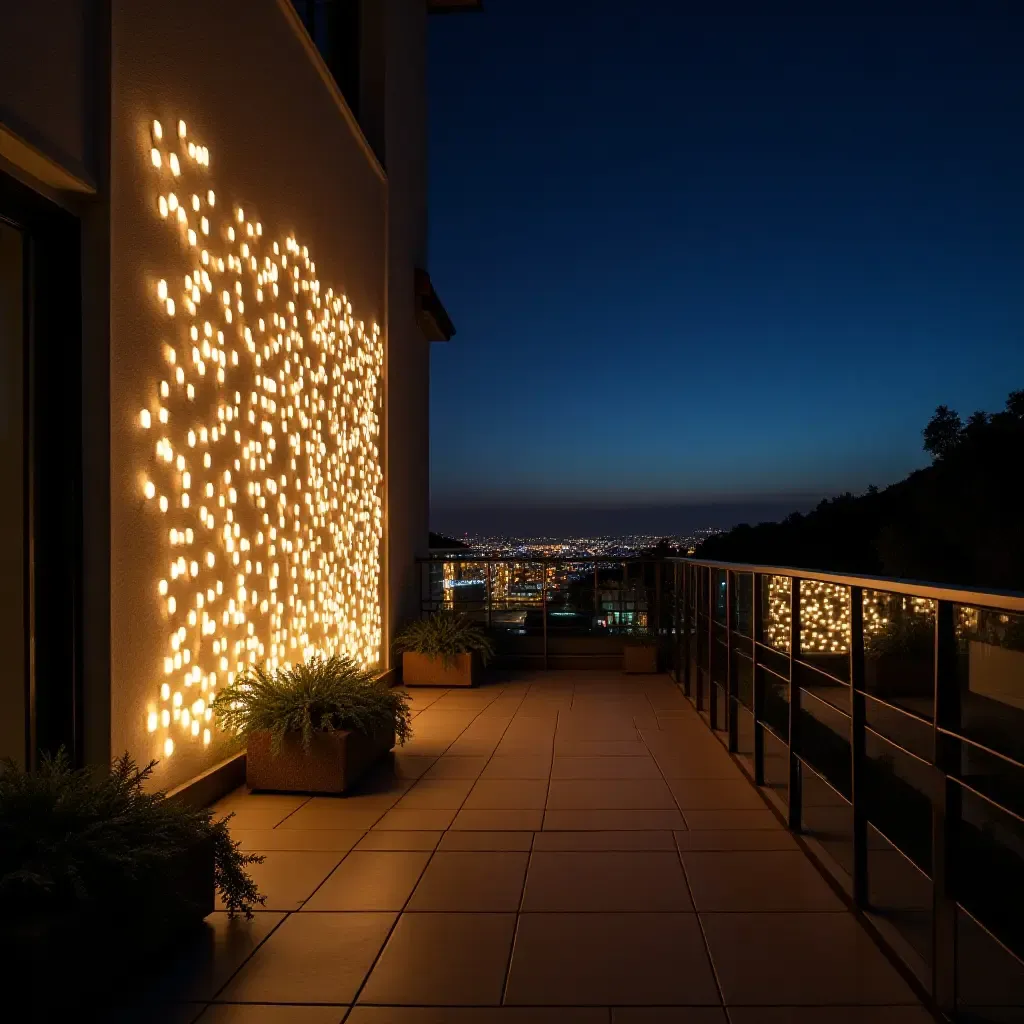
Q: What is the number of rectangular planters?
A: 4